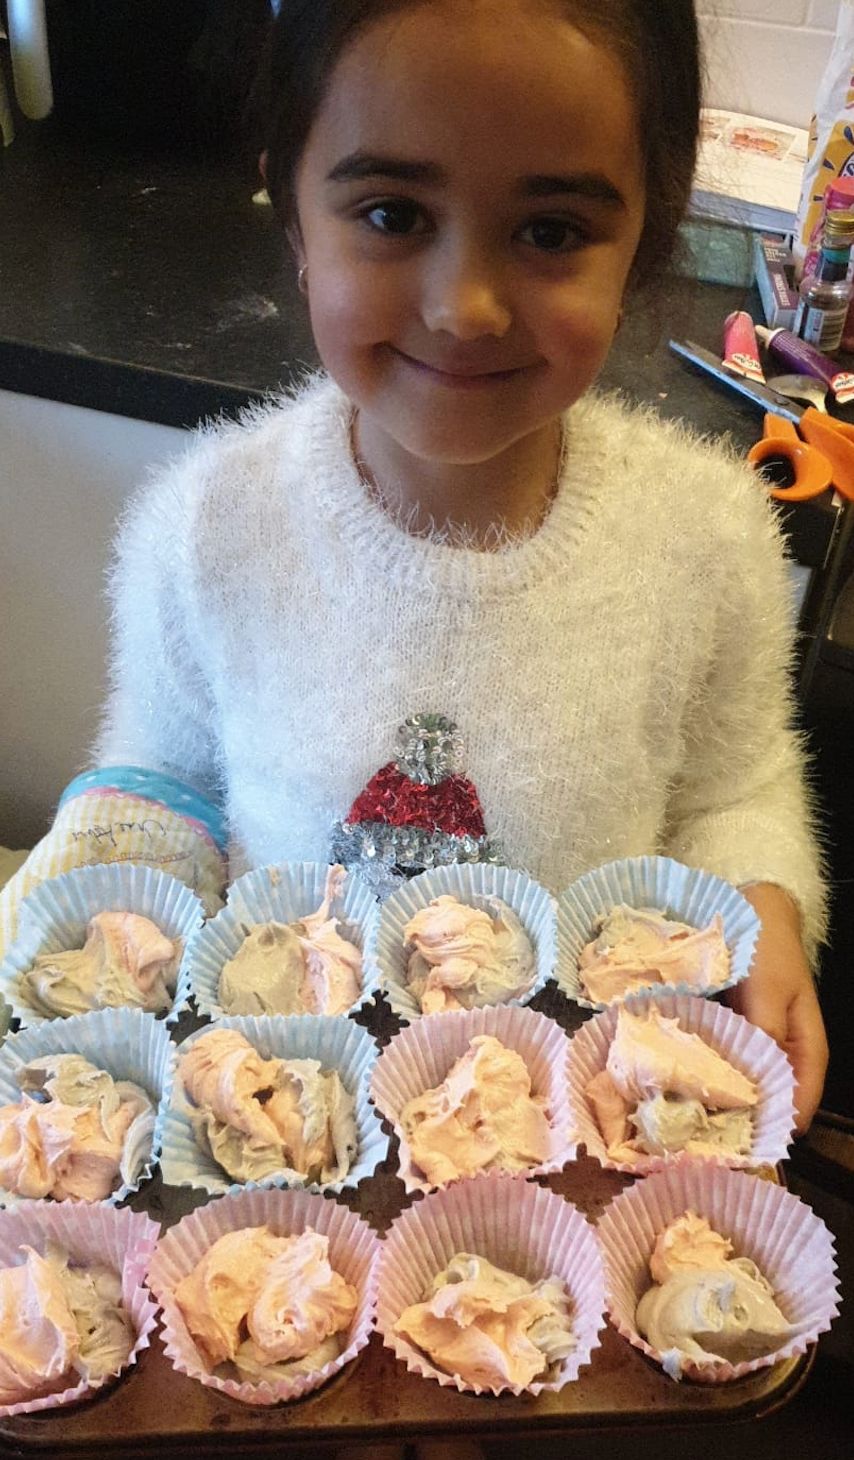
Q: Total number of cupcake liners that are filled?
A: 12